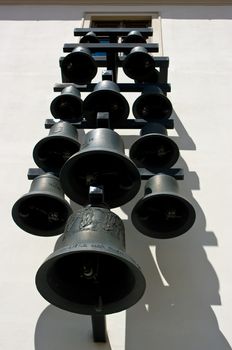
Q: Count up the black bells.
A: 13